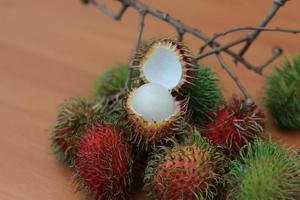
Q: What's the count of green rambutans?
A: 4